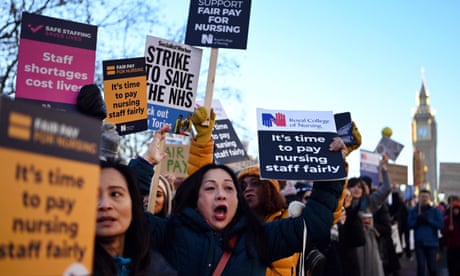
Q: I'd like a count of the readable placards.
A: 8